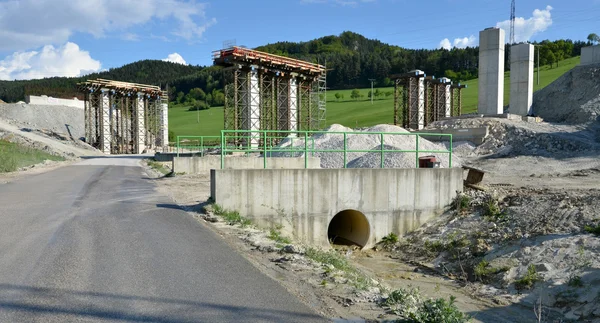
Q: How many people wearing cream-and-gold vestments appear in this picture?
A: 0